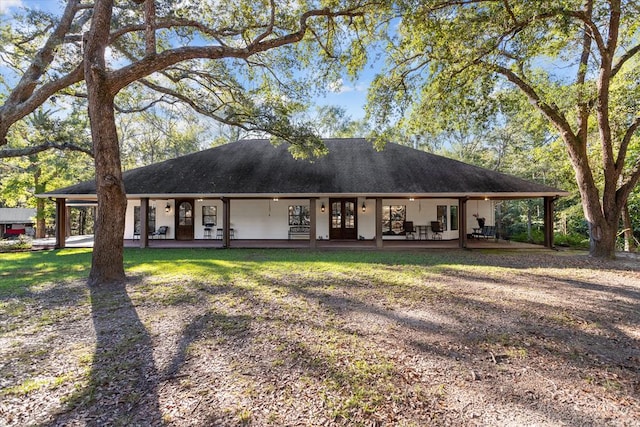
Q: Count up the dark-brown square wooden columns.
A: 7